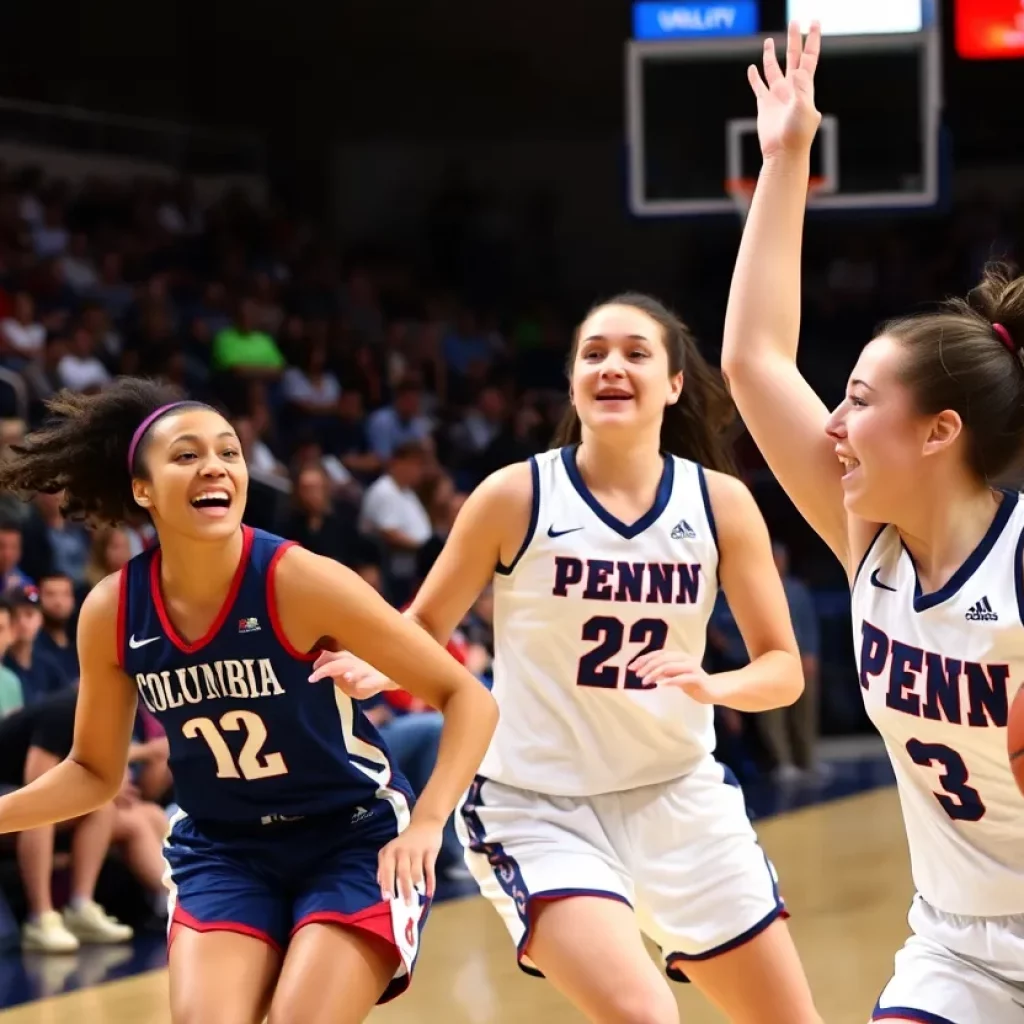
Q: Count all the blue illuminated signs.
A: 1